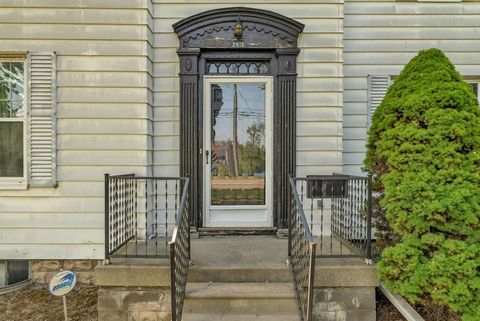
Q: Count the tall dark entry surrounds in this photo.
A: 1